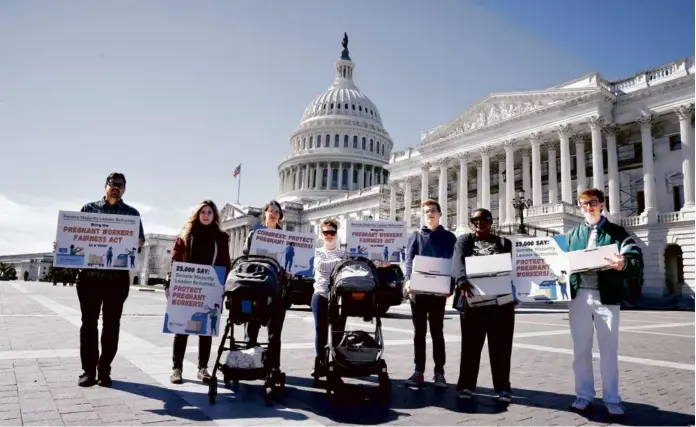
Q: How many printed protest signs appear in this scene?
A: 5